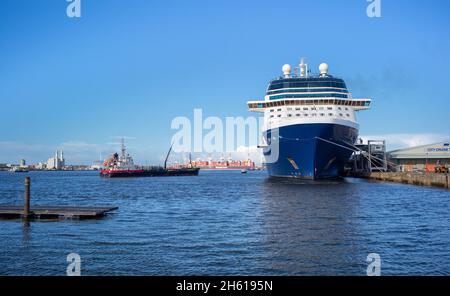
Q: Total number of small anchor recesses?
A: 2